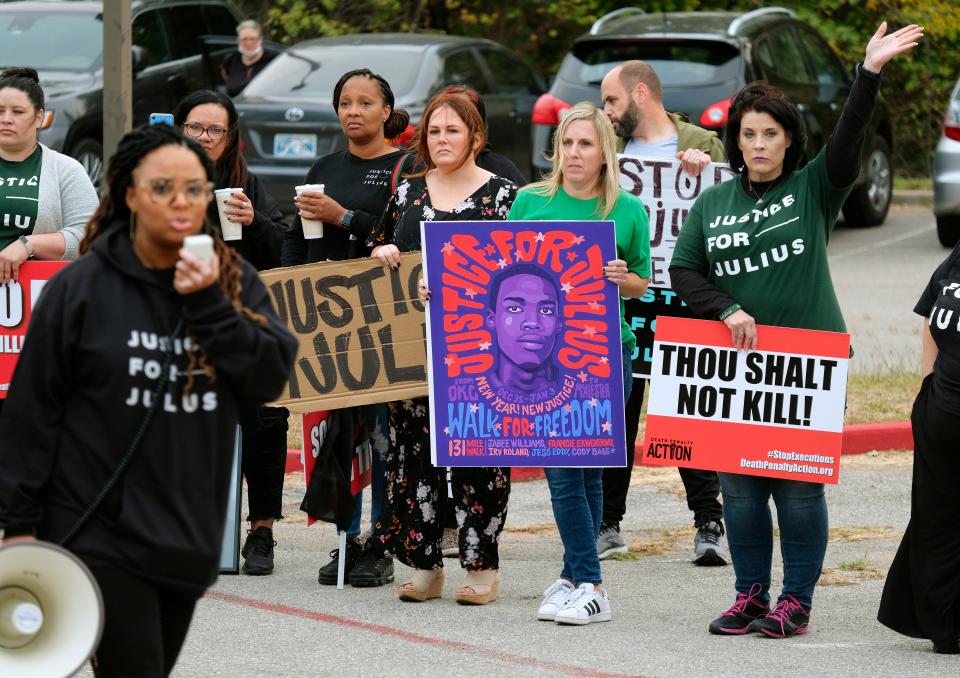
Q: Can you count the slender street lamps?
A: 0